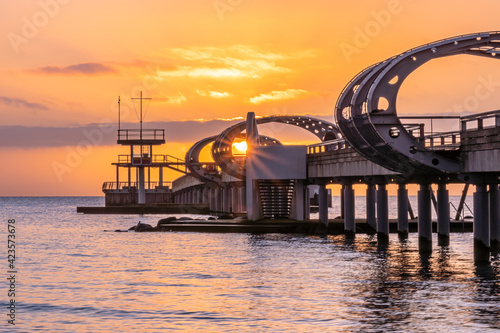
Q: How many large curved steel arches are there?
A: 3